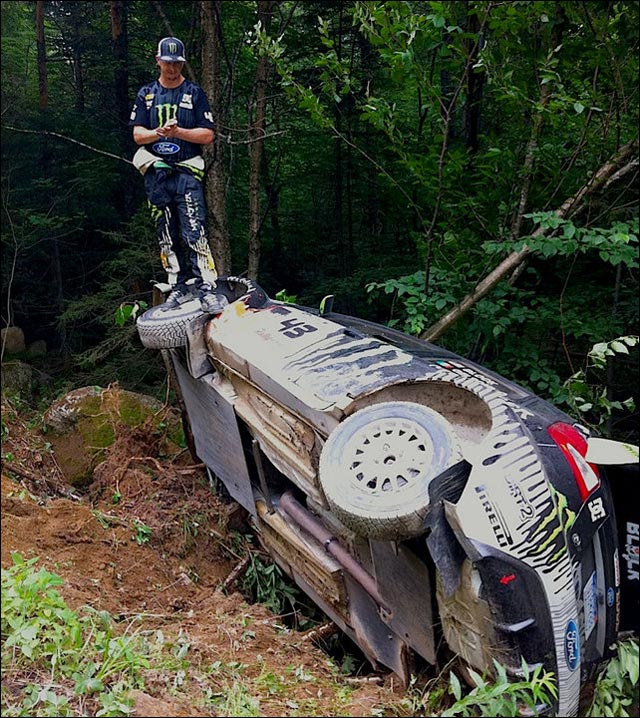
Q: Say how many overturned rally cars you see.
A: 1